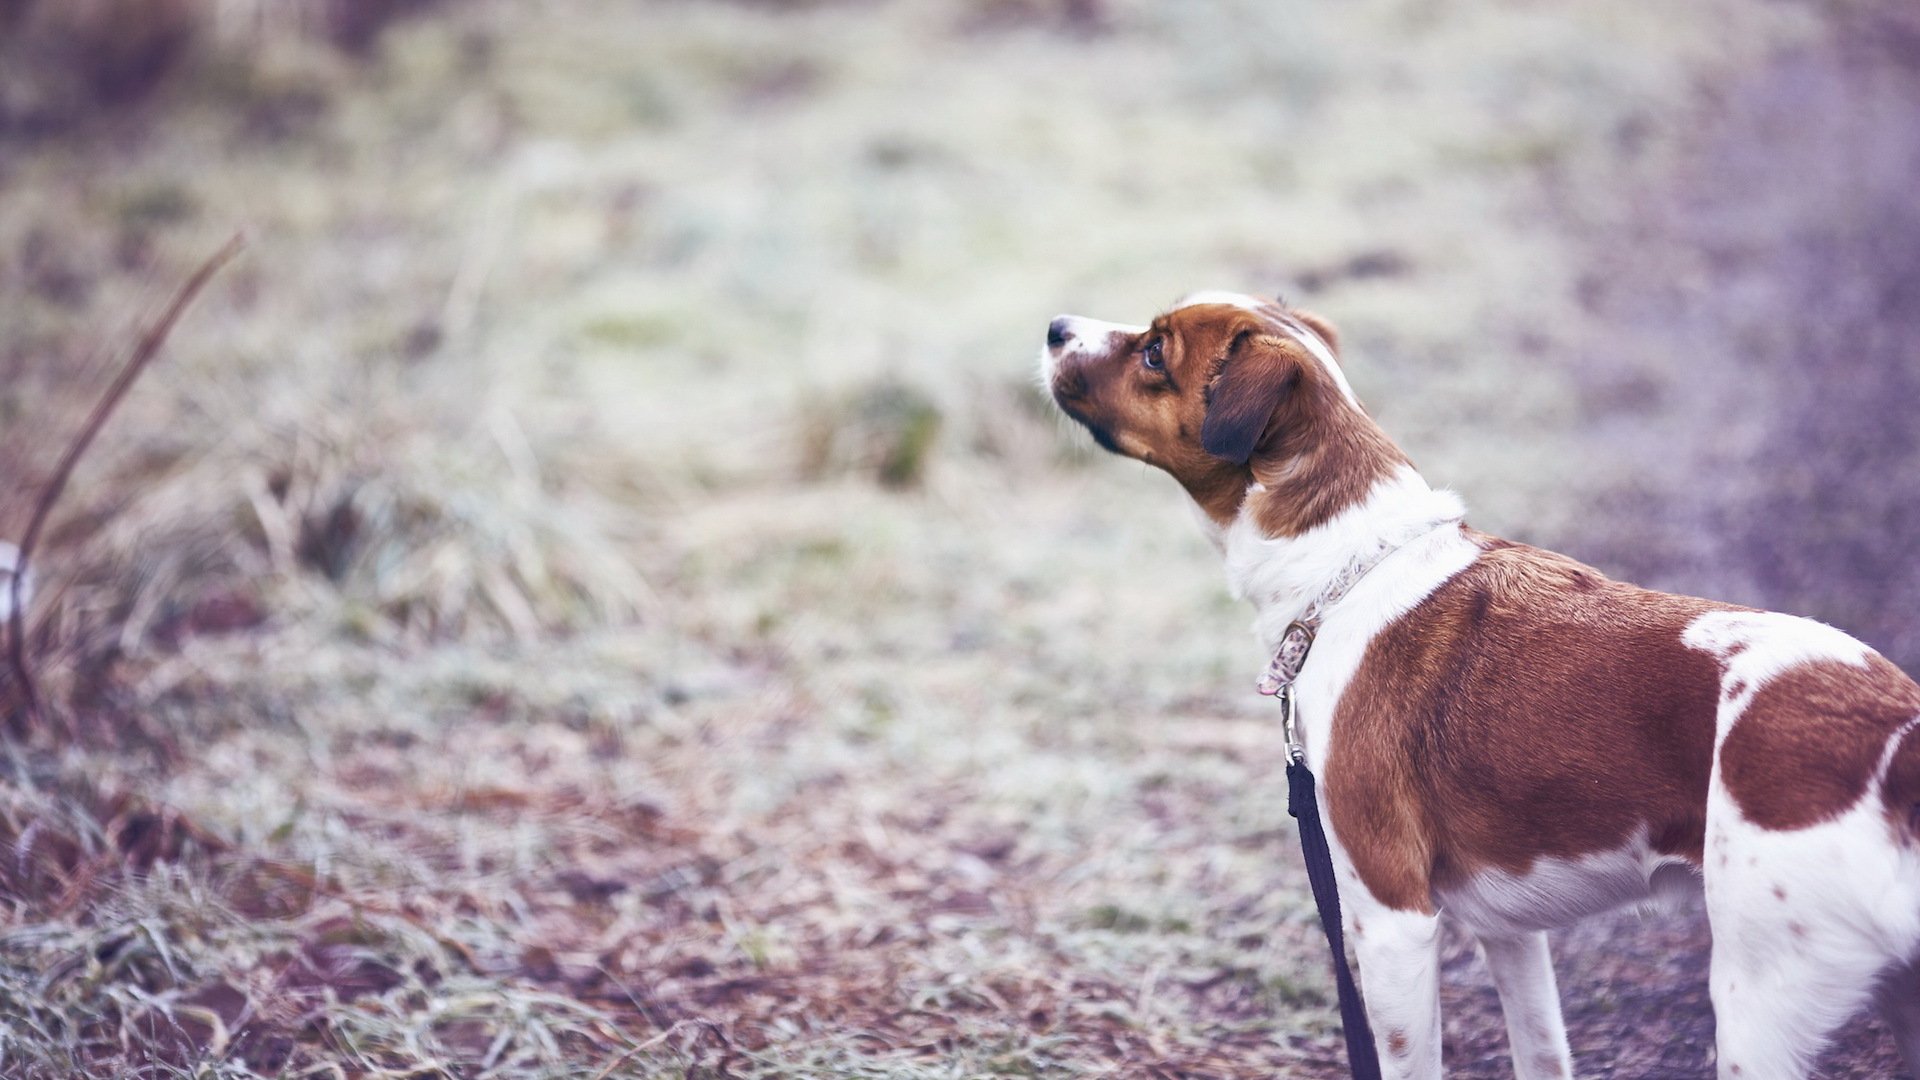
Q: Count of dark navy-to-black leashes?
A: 1